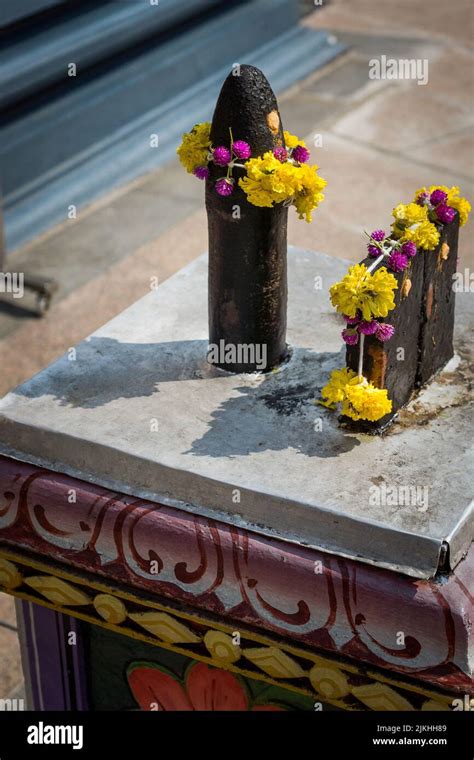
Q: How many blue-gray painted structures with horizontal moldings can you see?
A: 1